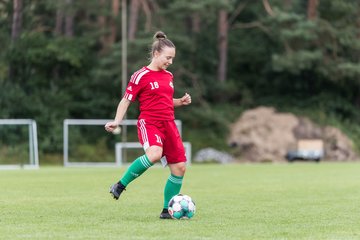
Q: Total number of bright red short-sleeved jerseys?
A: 1